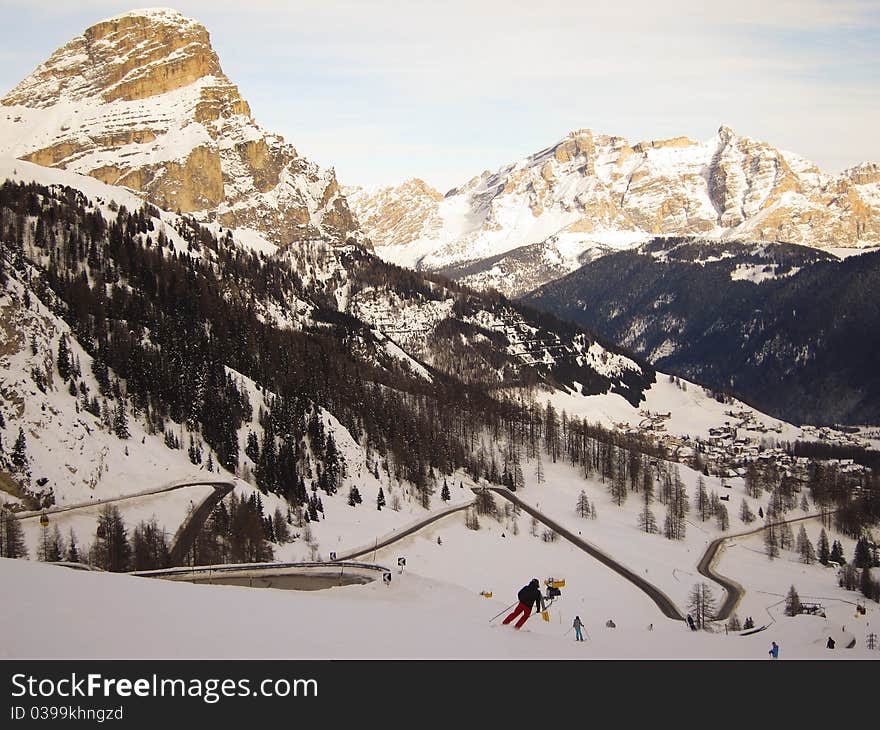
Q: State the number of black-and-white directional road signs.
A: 3